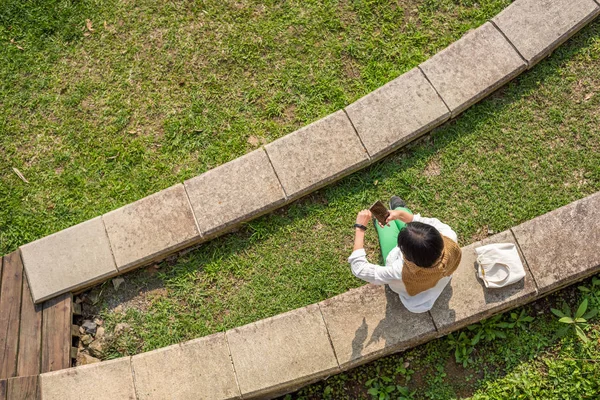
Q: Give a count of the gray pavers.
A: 13